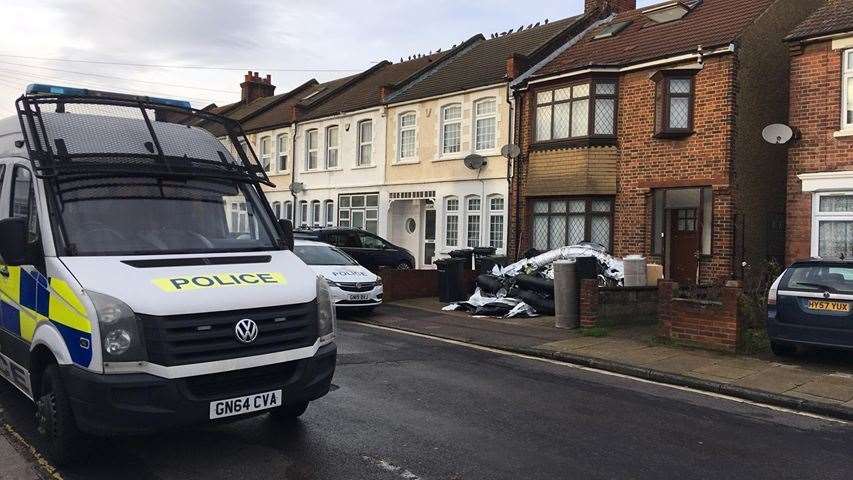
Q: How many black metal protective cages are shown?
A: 1